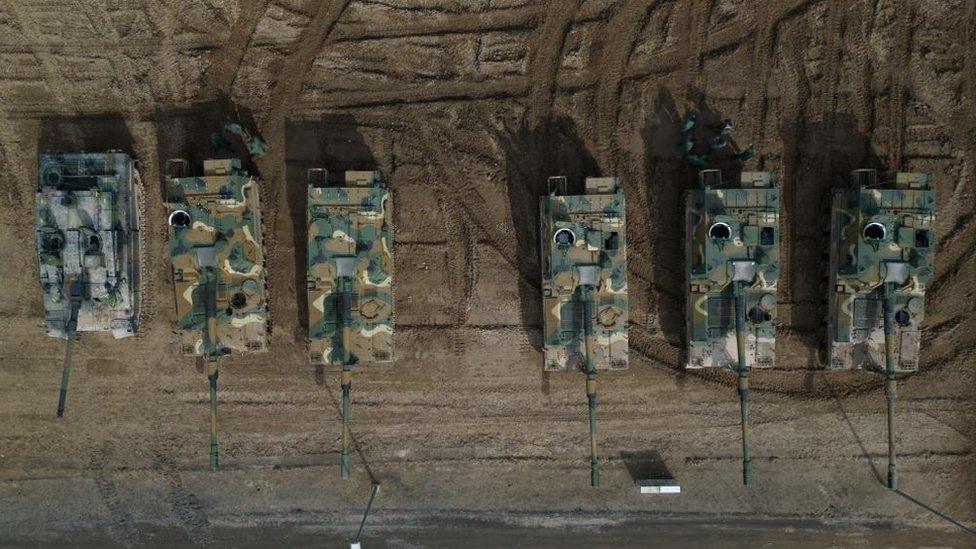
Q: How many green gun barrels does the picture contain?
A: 6